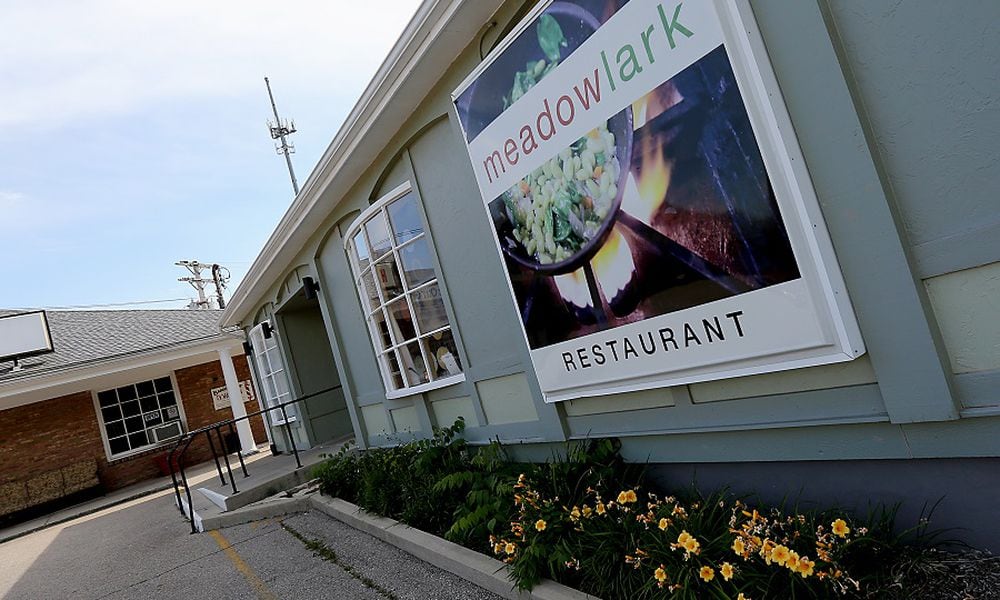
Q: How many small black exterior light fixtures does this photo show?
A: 3